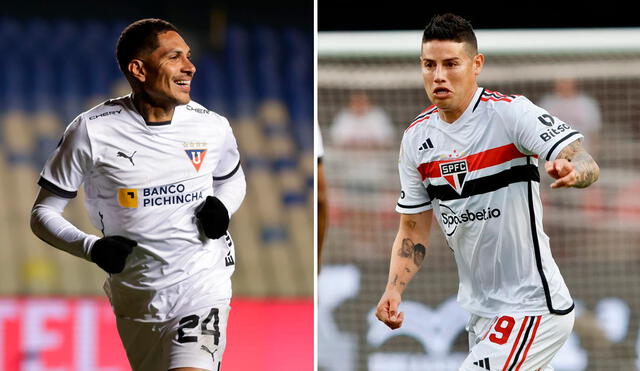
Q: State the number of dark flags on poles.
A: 0